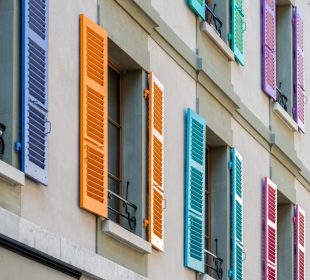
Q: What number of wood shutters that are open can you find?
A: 11